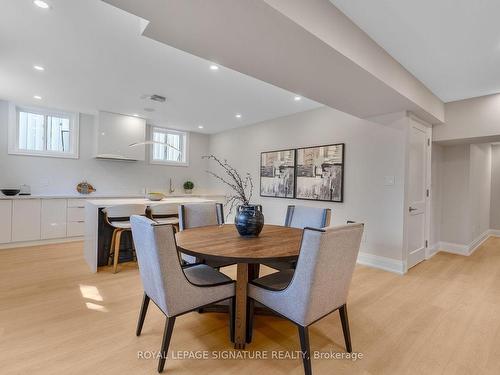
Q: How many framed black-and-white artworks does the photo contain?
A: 2